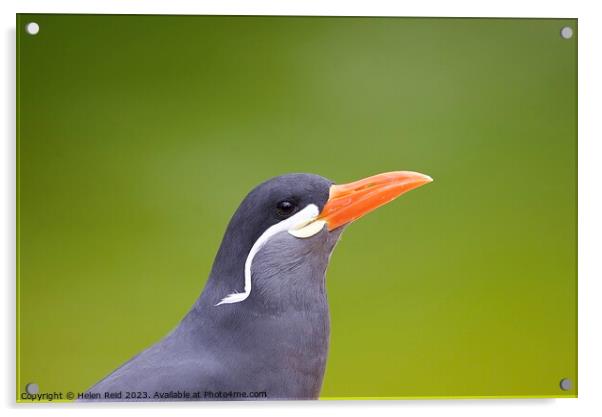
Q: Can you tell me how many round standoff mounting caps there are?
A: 4